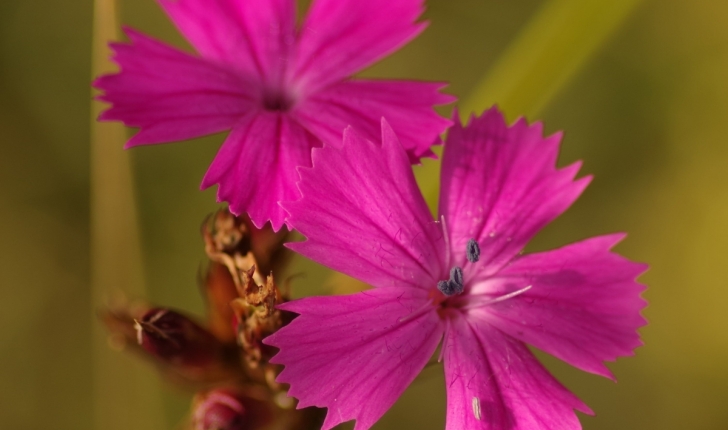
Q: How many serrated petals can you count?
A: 10